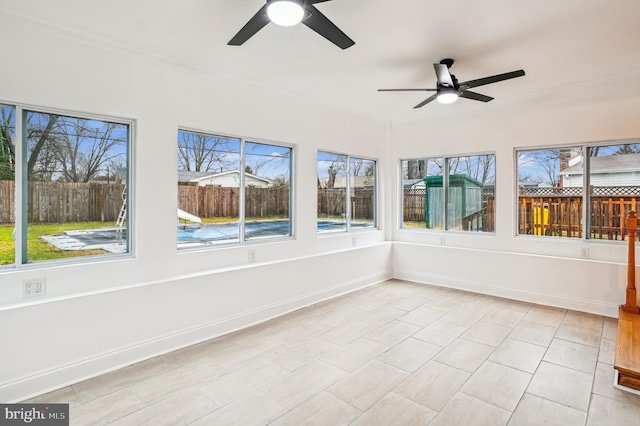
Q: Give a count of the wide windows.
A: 5